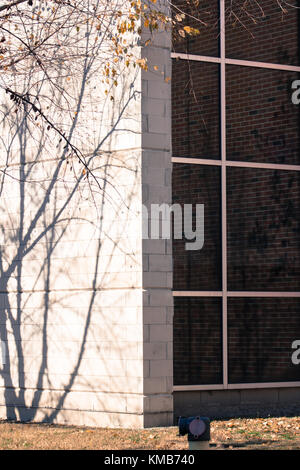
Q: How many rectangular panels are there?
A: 8